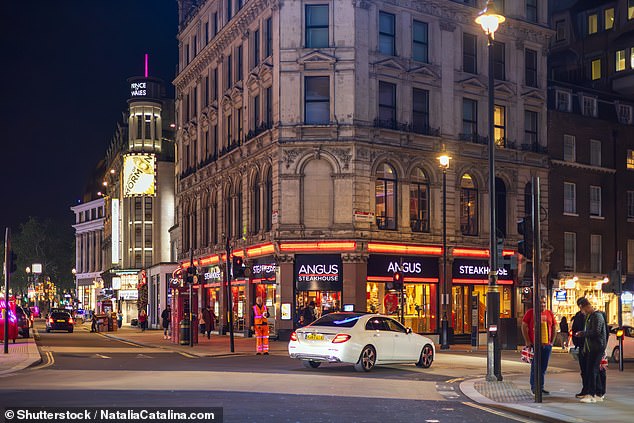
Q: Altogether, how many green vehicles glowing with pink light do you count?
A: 0